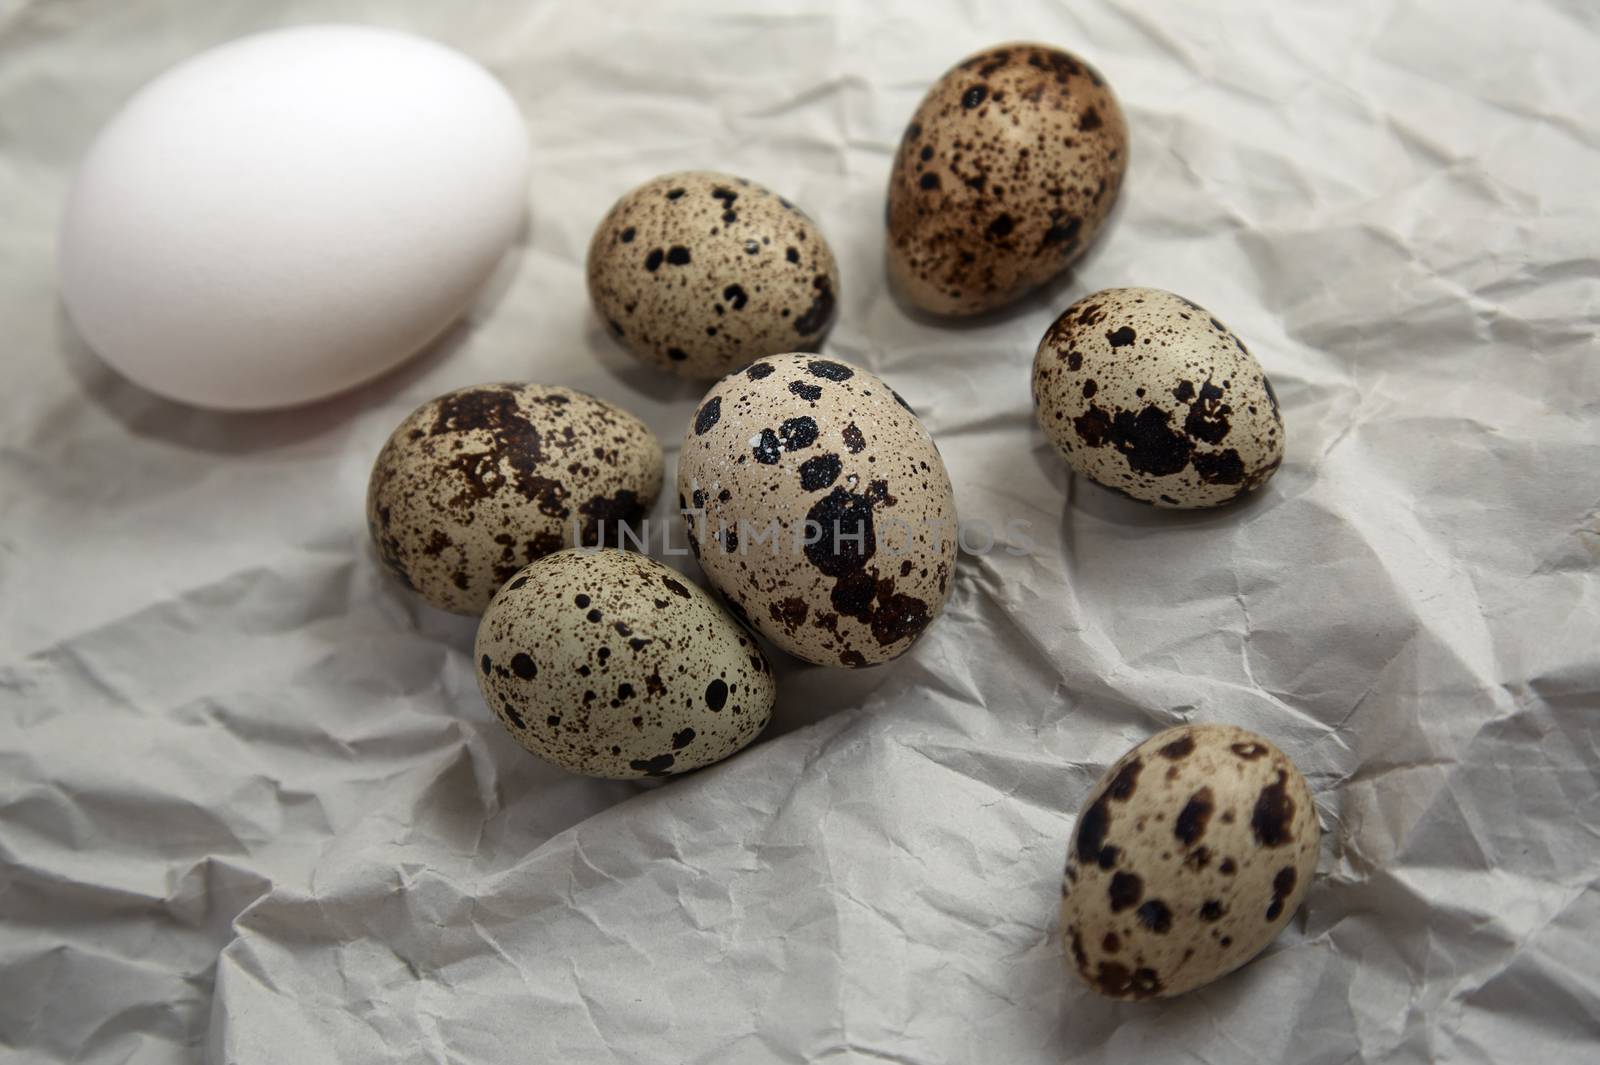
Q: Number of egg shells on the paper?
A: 8